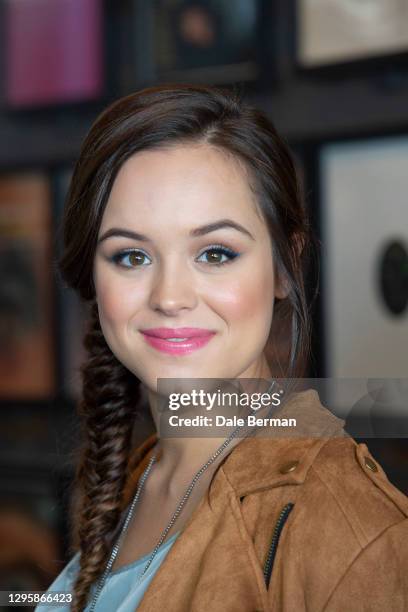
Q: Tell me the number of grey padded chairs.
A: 0